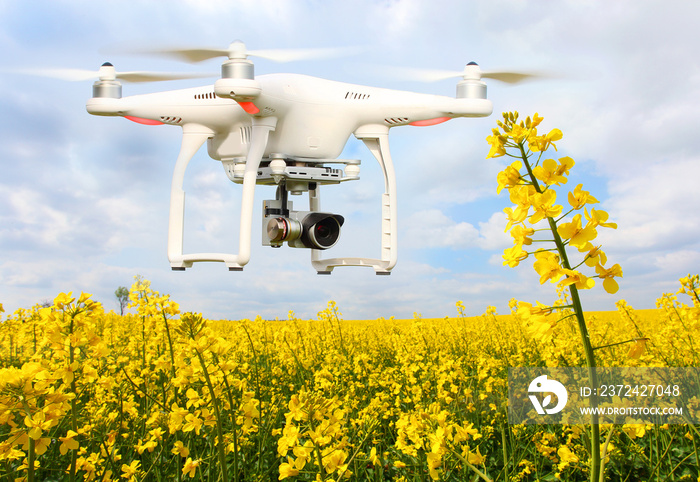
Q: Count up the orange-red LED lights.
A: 3